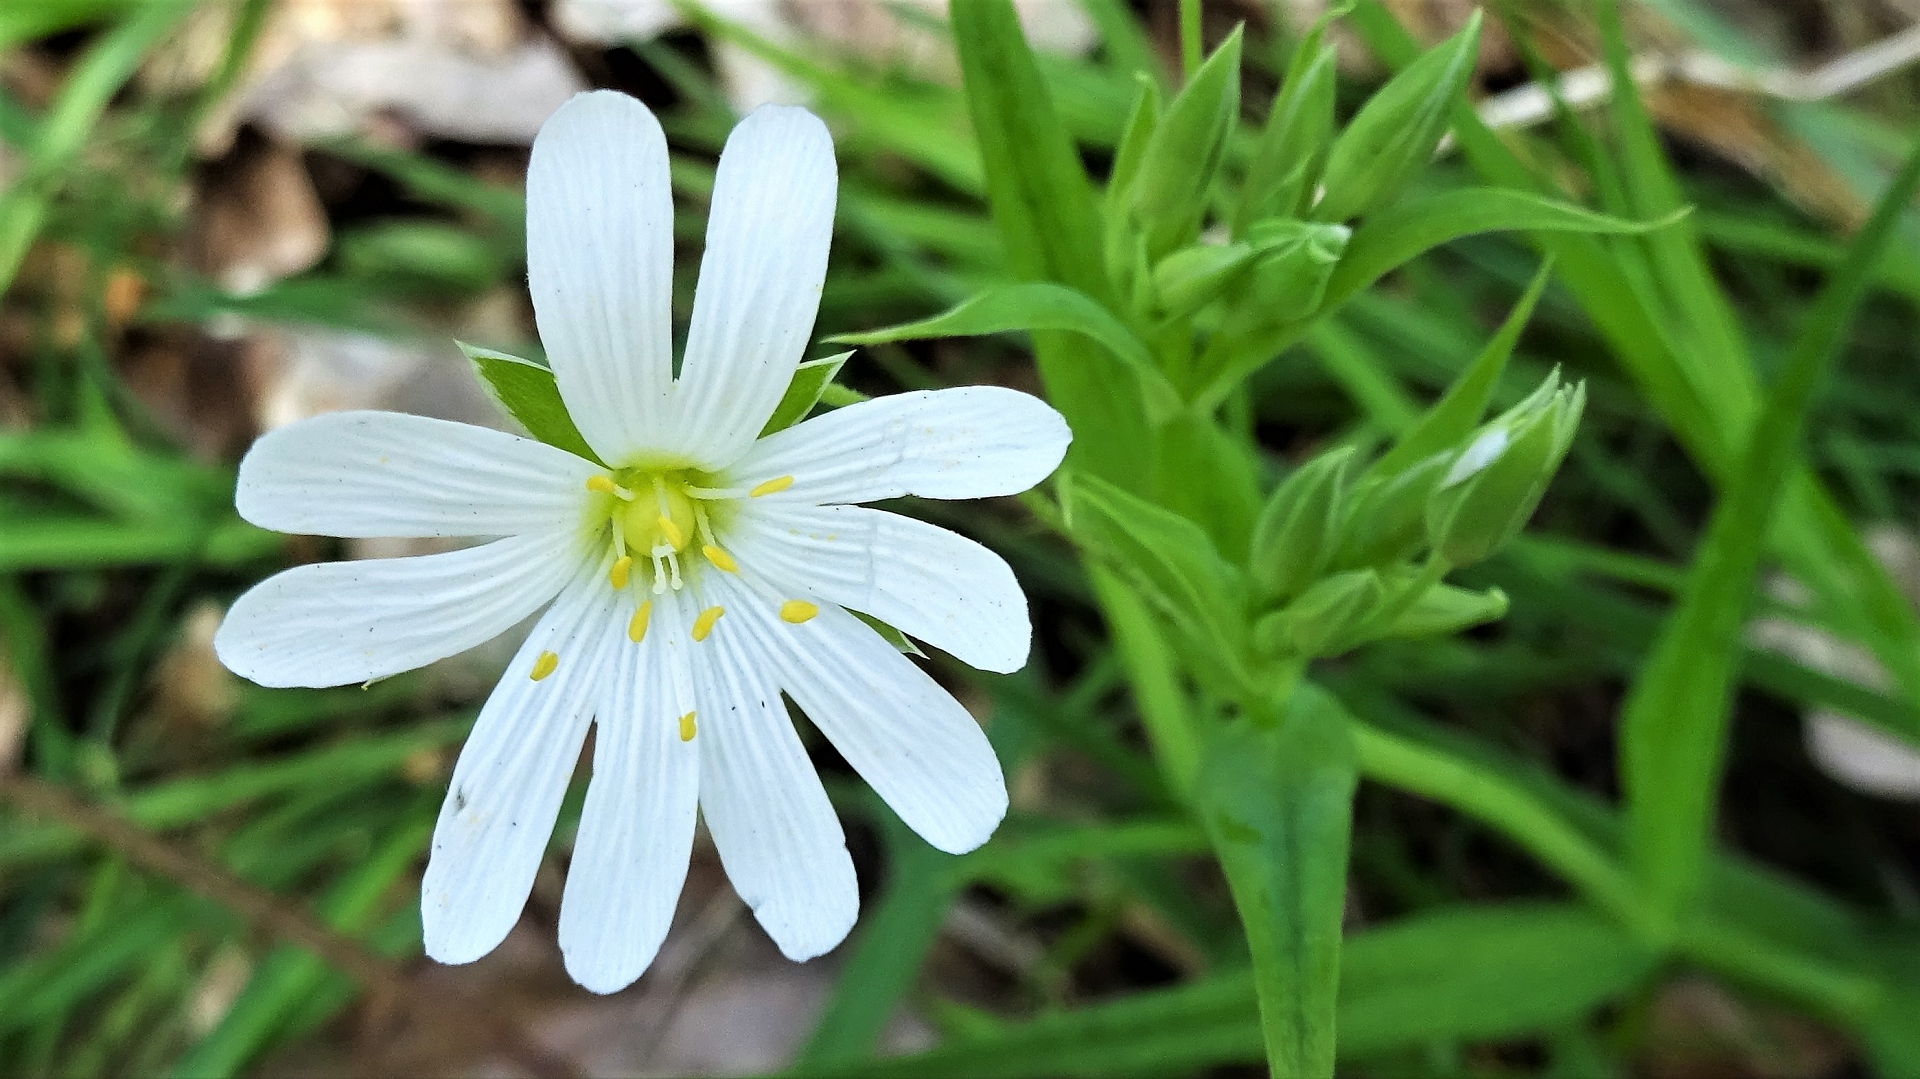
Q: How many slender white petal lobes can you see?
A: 10